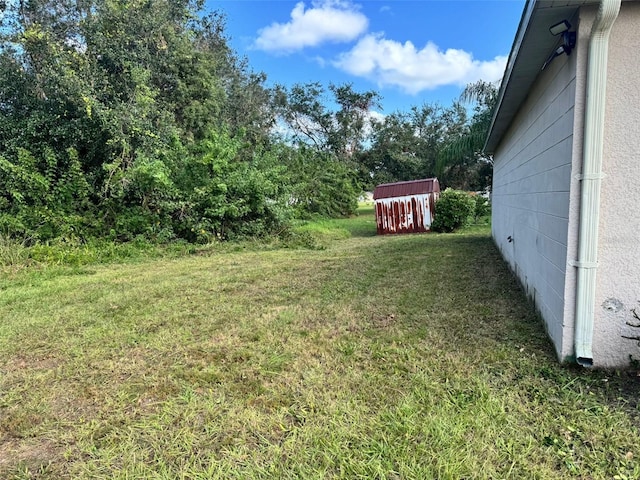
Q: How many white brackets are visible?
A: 2